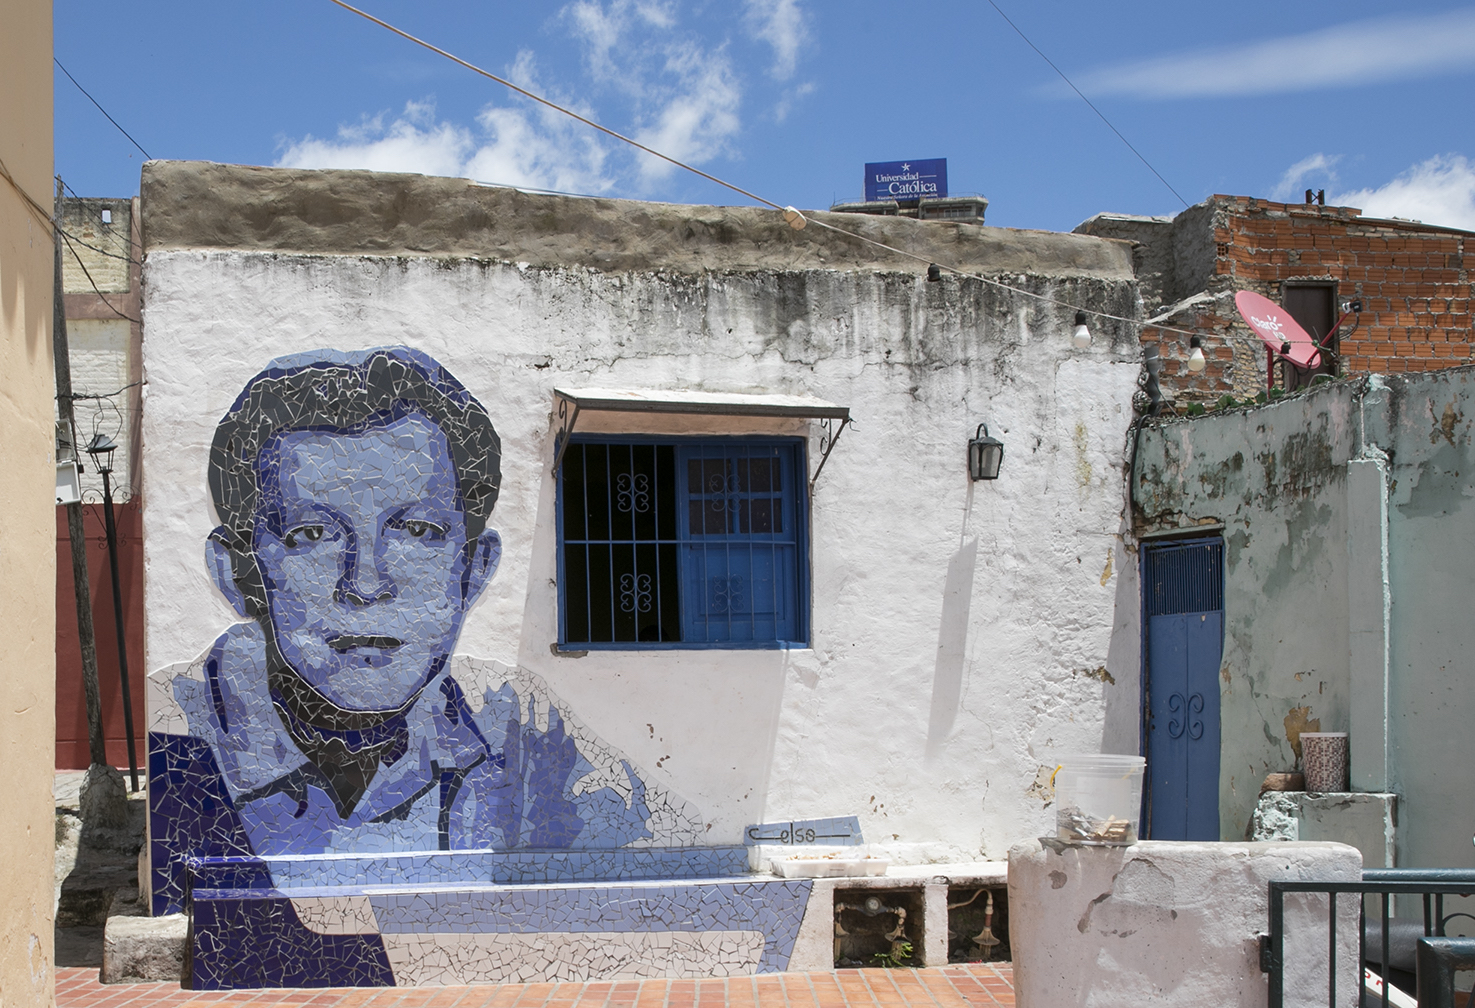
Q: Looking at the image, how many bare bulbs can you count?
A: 2